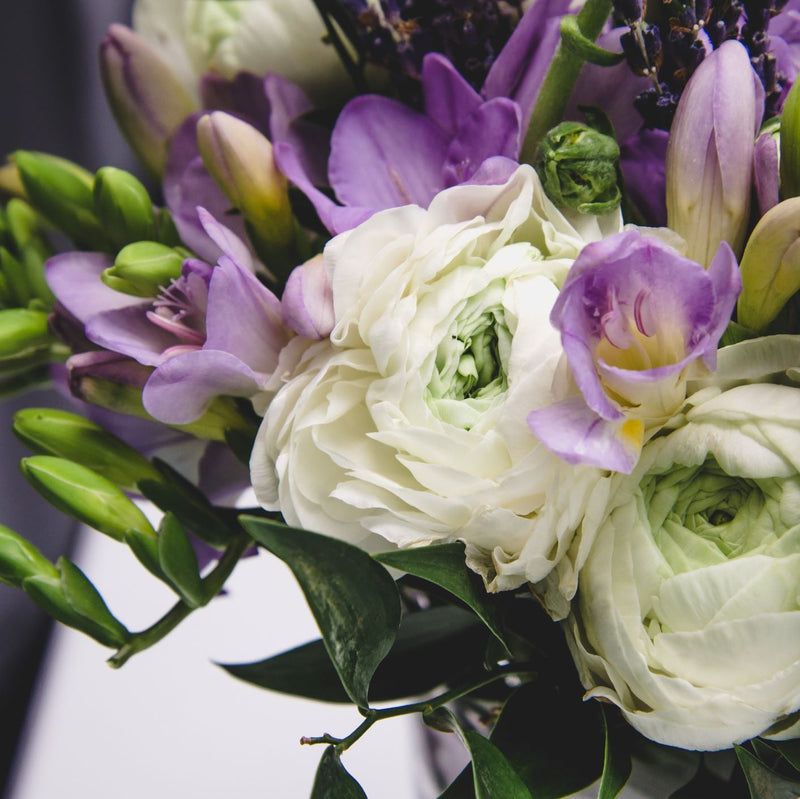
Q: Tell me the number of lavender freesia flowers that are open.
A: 3